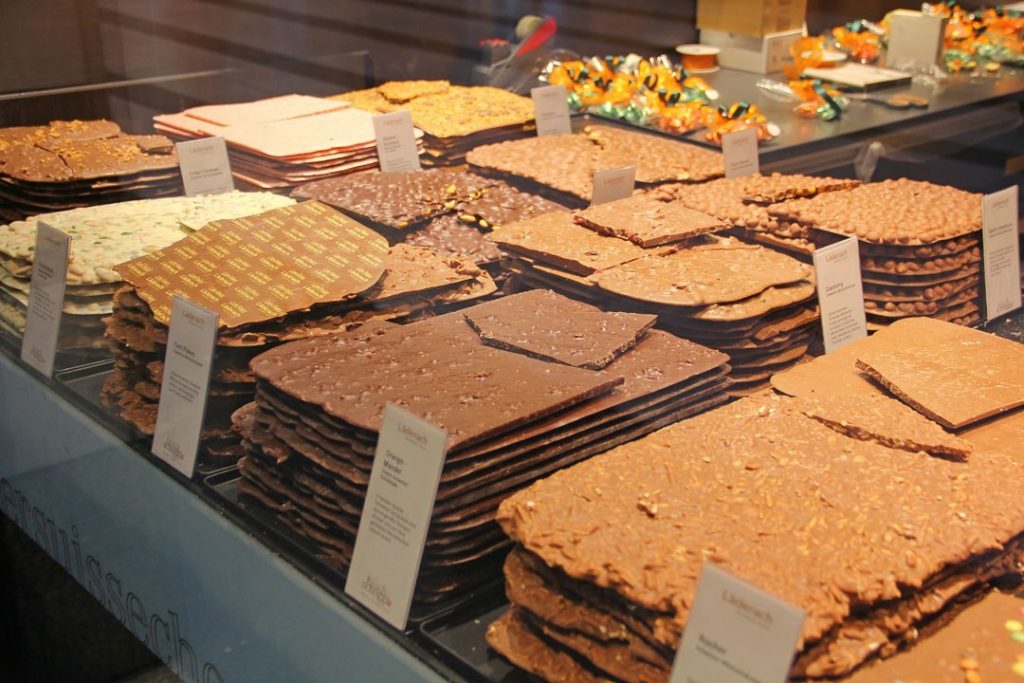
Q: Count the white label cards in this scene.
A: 11